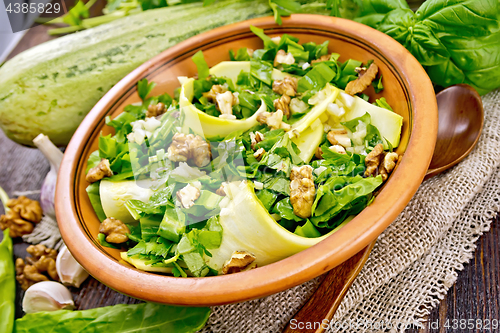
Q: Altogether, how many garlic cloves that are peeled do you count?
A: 2